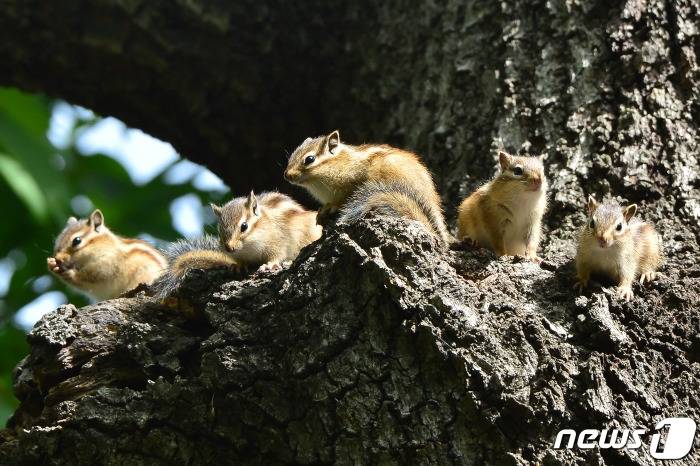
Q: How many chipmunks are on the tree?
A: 5